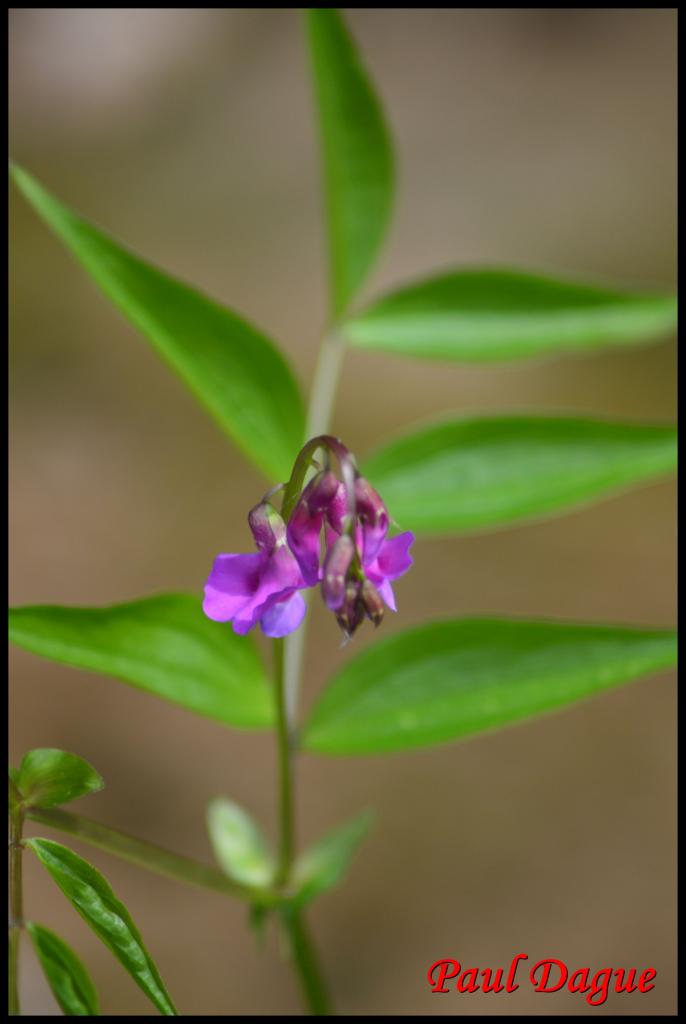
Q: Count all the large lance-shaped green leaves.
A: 6